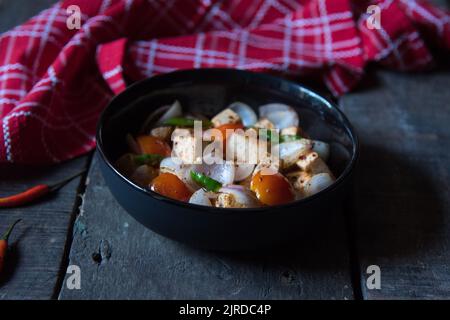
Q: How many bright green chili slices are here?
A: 4